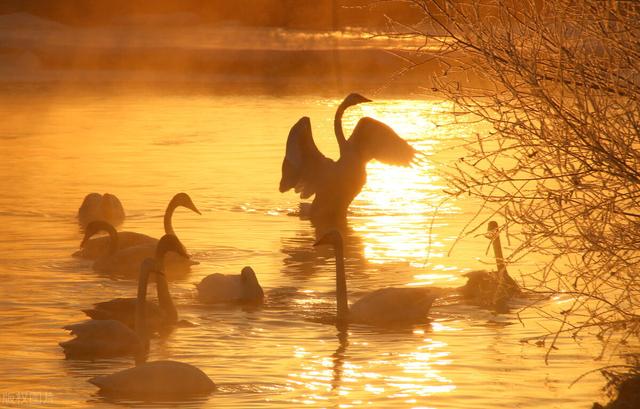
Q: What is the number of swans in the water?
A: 10